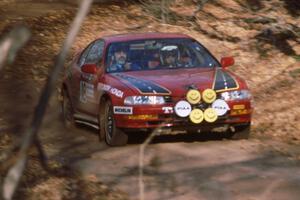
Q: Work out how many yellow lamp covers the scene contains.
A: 4